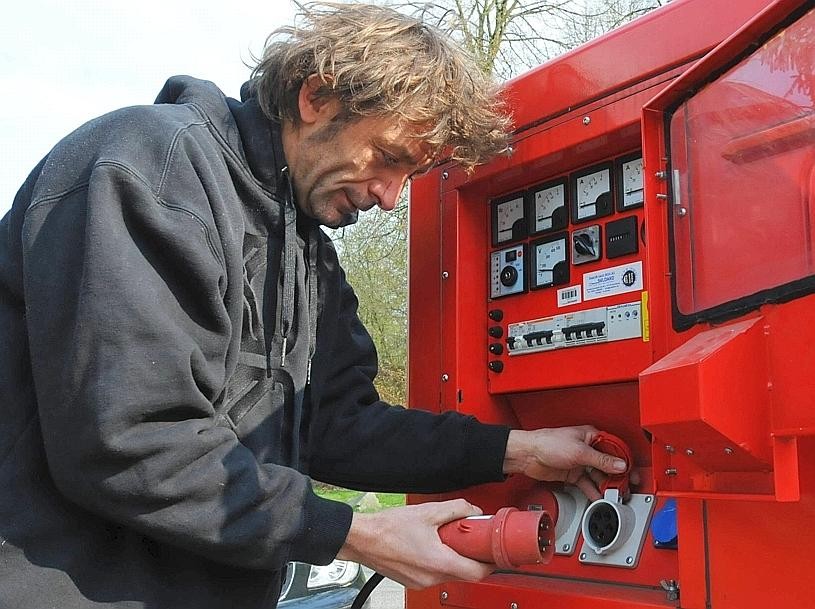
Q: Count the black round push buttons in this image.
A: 4